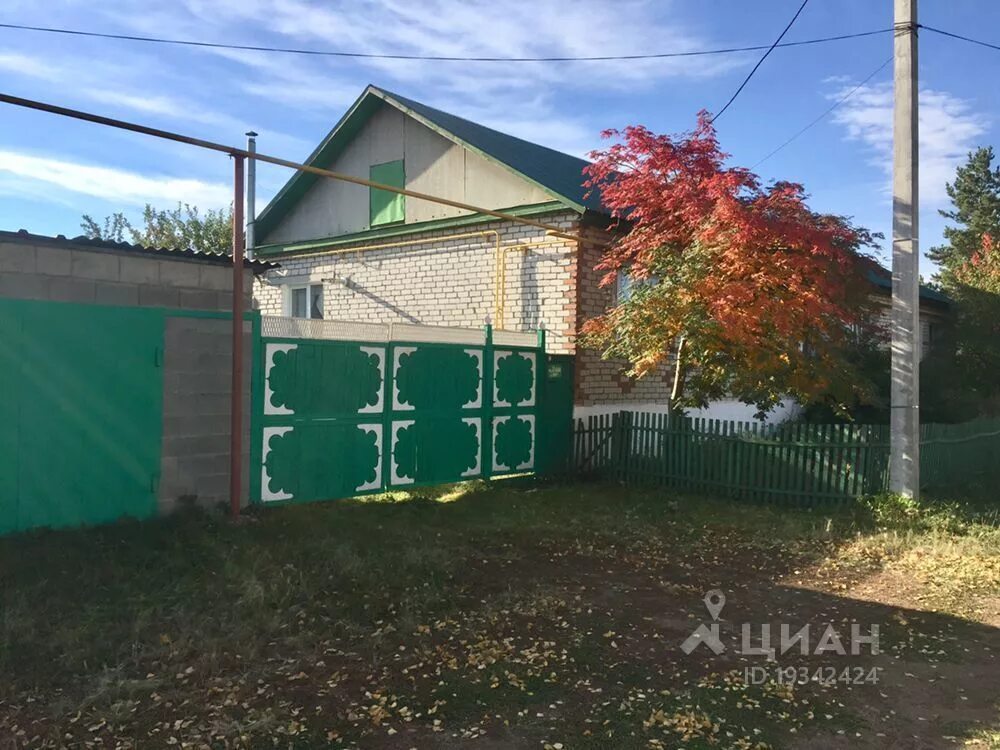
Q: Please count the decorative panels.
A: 6